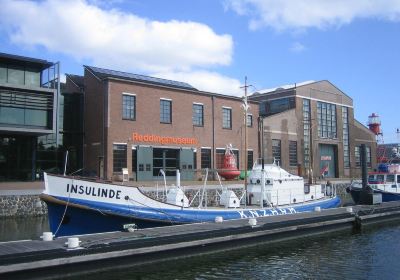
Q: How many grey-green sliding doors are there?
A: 2